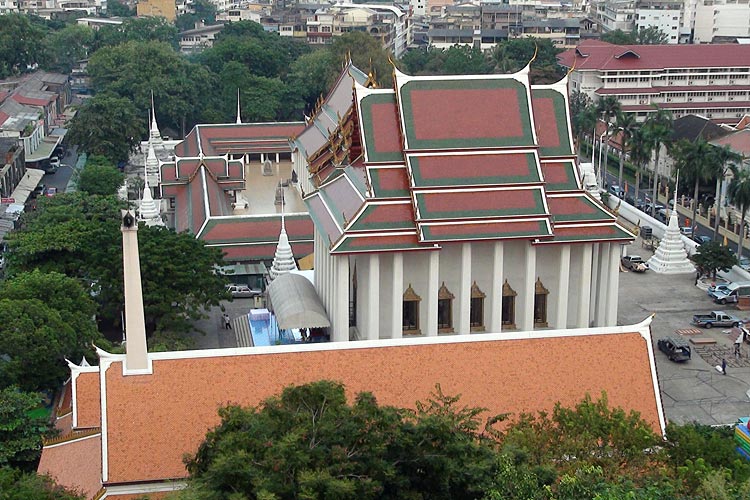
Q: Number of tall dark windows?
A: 5